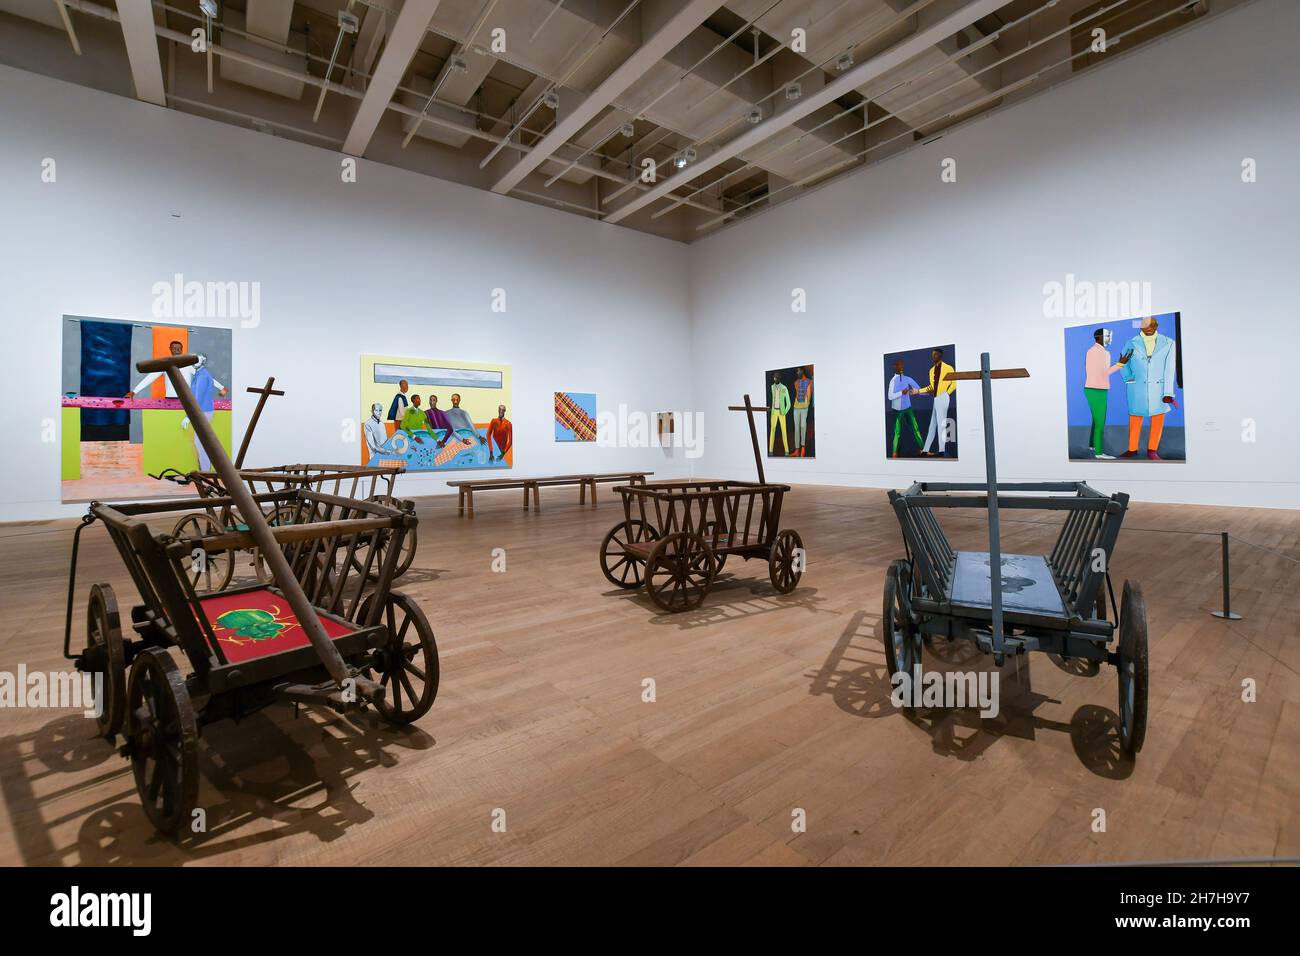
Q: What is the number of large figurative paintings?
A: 5